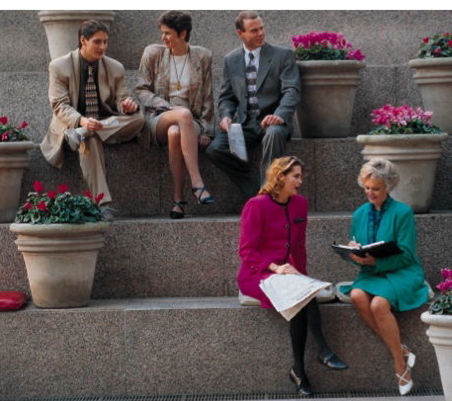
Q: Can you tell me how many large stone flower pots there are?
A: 7